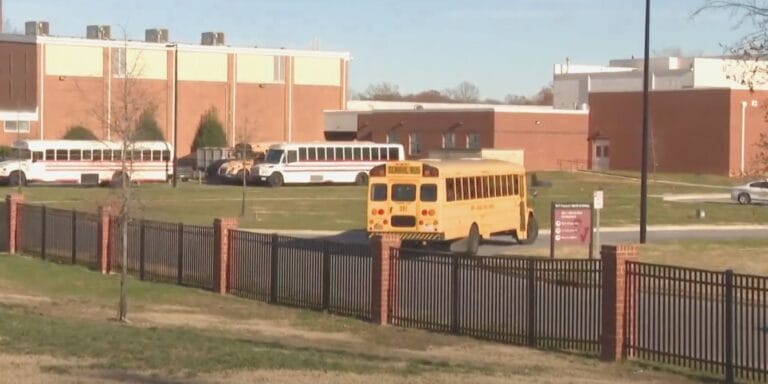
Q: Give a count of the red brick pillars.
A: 5